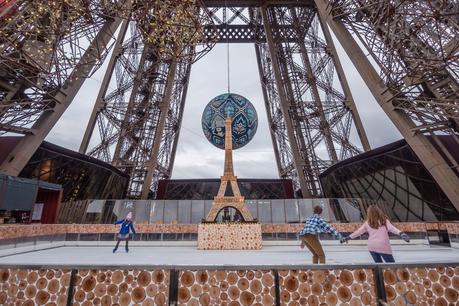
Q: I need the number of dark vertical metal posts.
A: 4